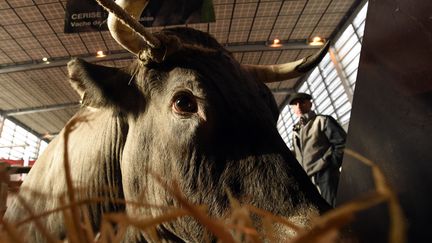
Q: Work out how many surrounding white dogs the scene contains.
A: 0